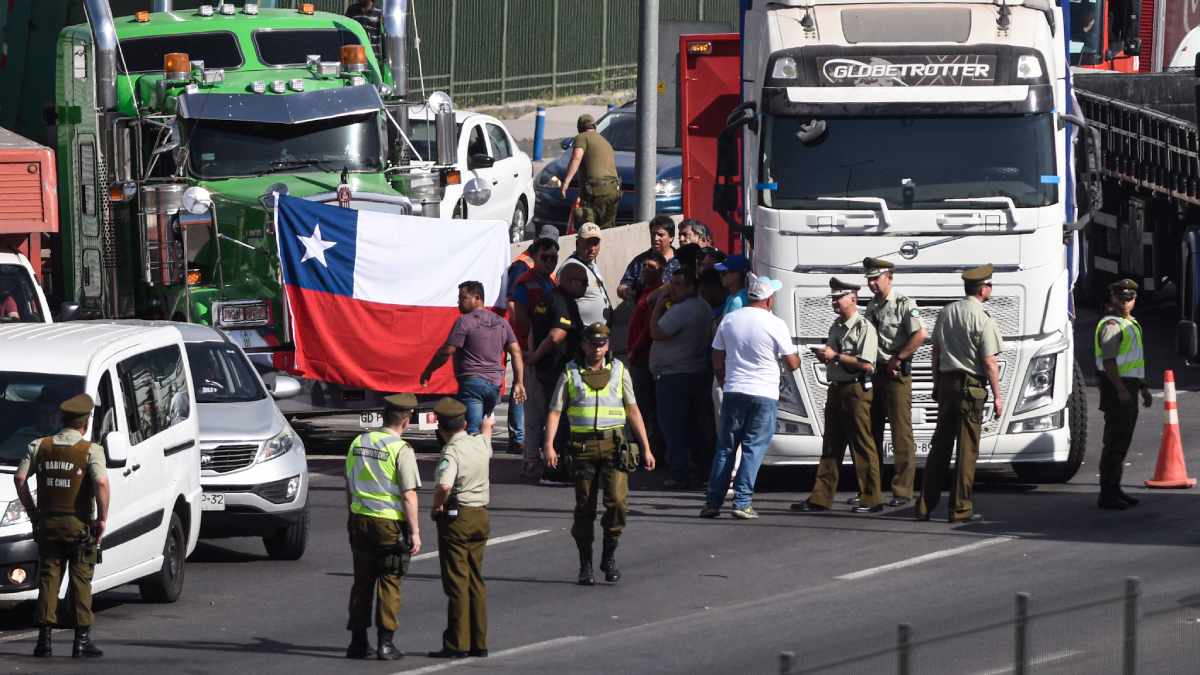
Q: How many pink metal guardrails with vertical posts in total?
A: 0